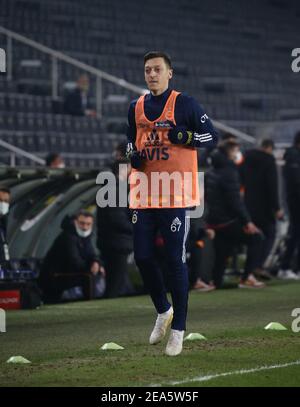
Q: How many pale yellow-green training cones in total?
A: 4